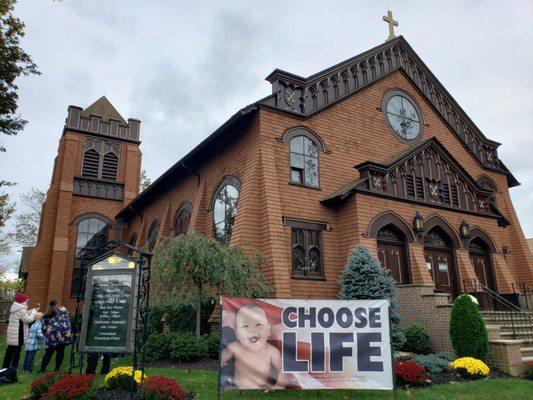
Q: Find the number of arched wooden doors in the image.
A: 3